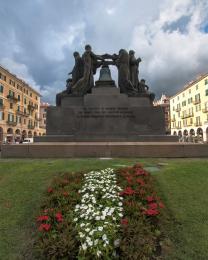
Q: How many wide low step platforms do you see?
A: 2